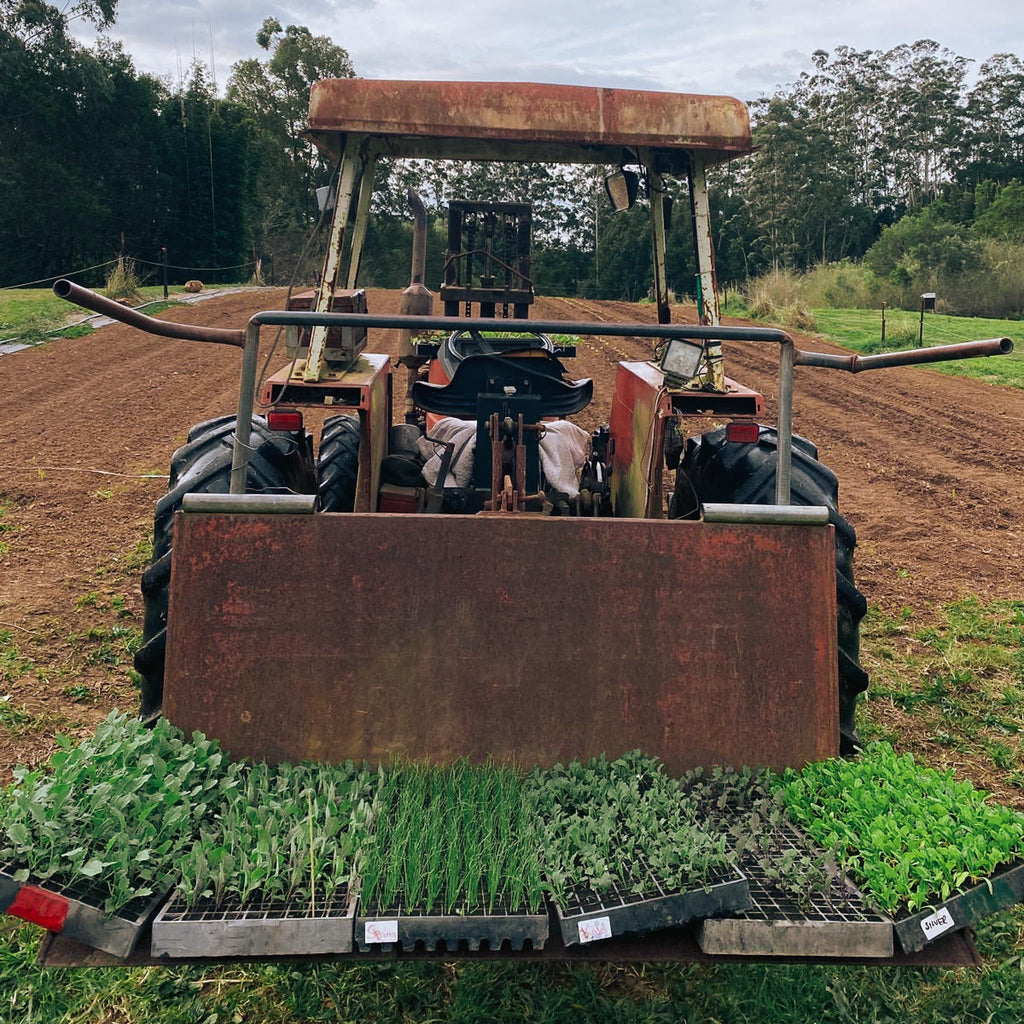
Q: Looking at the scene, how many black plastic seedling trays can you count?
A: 6